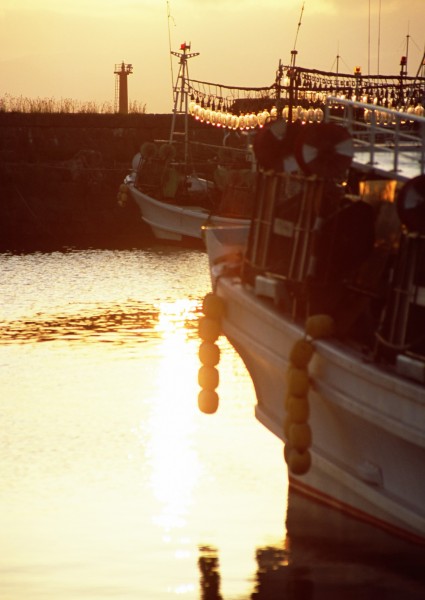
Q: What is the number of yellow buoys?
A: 11